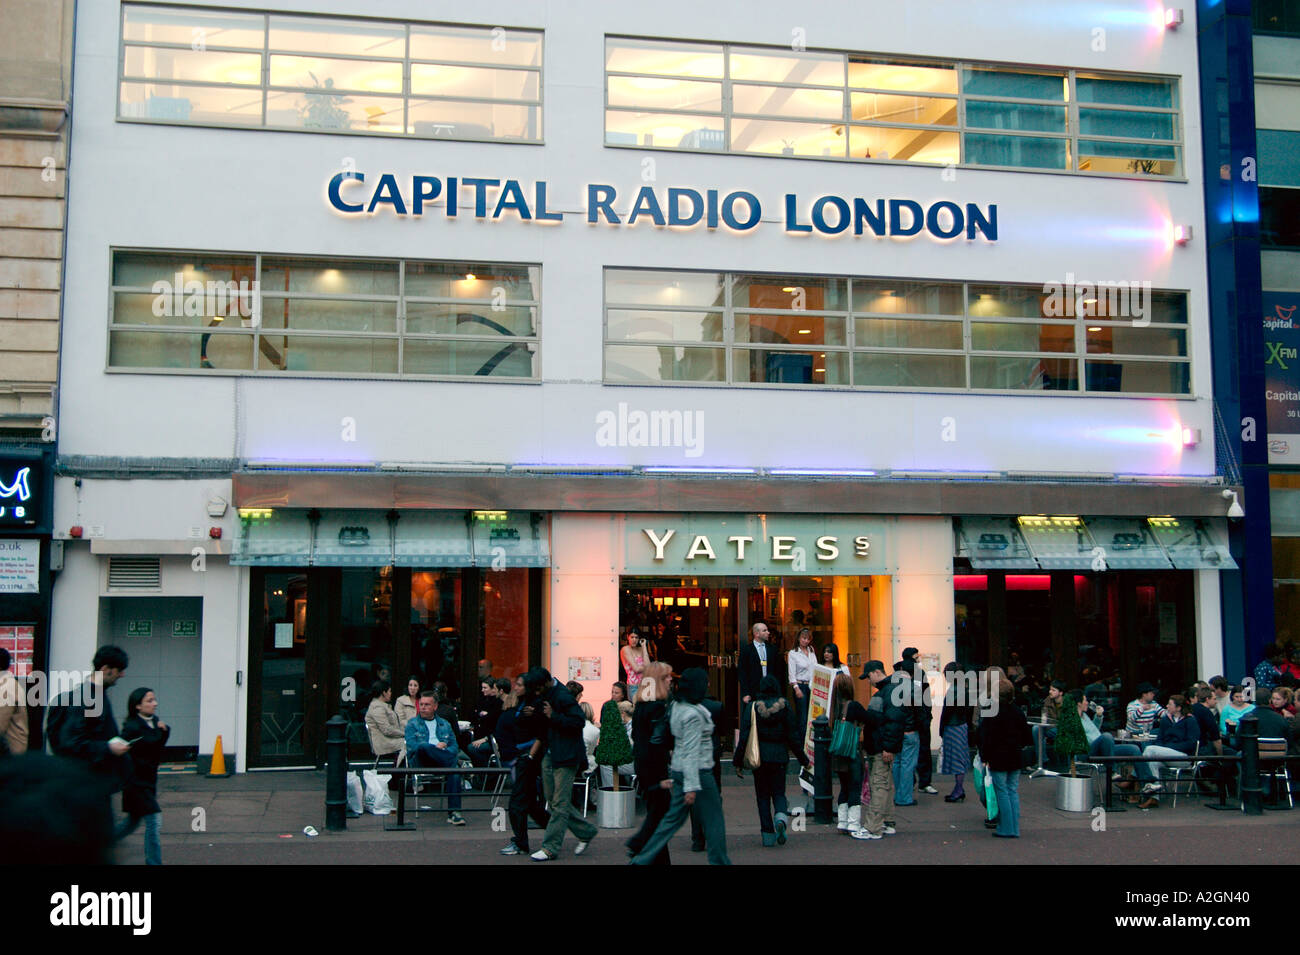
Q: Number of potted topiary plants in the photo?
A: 2